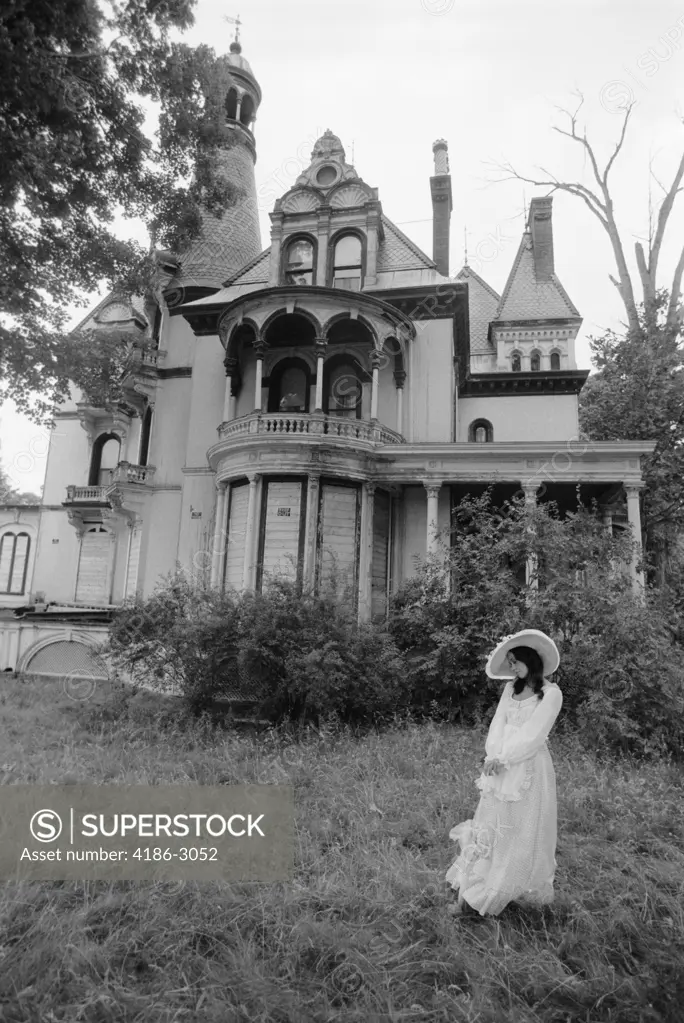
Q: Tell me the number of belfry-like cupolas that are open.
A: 1